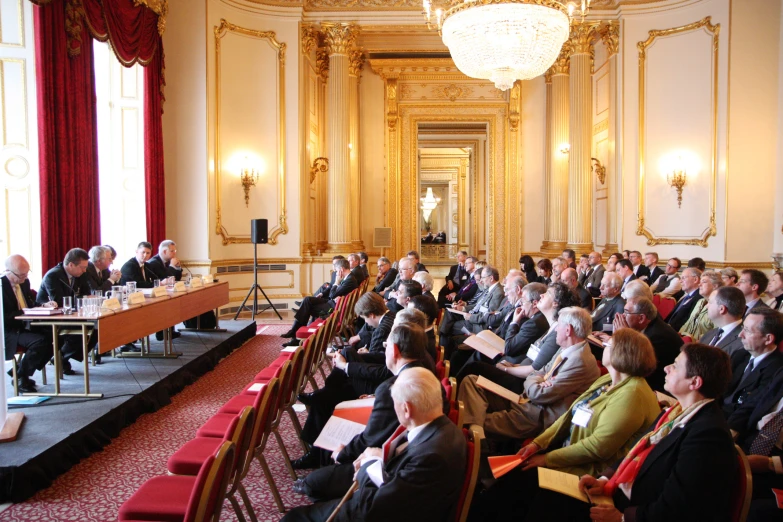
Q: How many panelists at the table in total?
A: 6